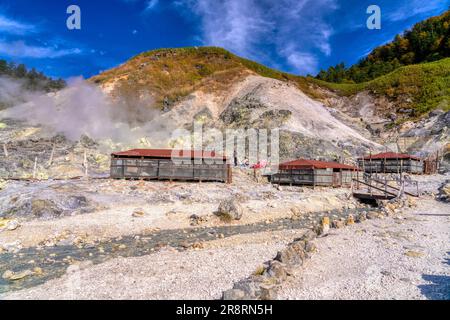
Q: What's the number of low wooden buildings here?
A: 3